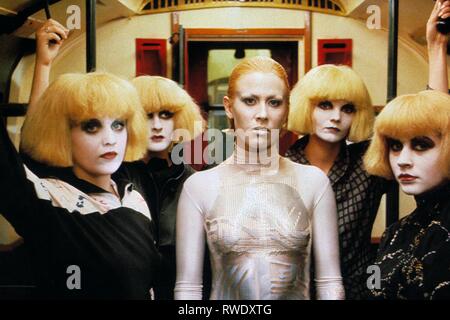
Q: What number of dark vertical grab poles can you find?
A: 2